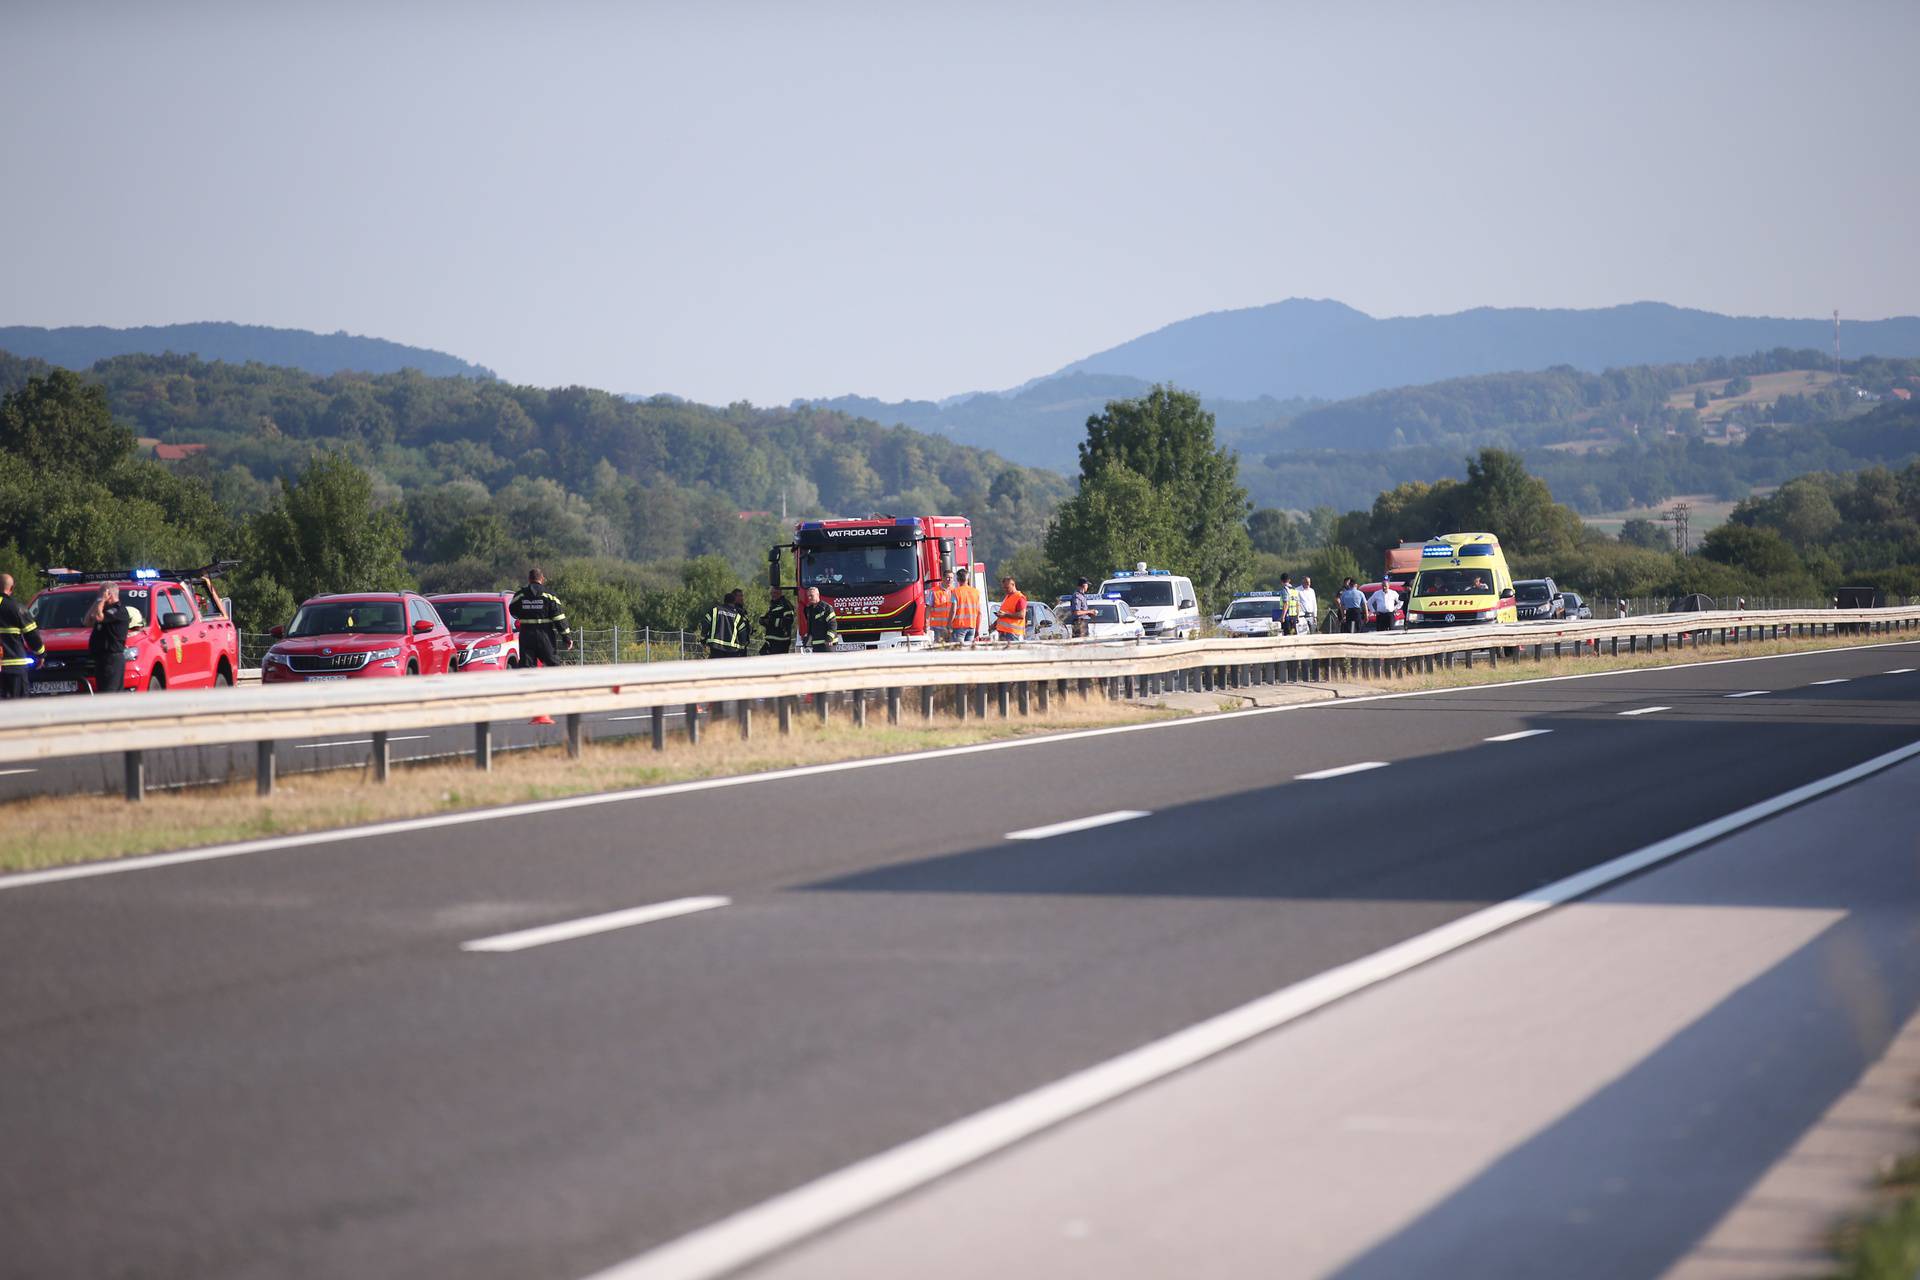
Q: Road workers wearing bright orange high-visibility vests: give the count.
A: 3